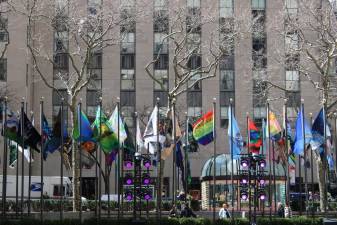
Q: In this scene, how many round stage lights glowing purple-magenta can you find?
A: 12